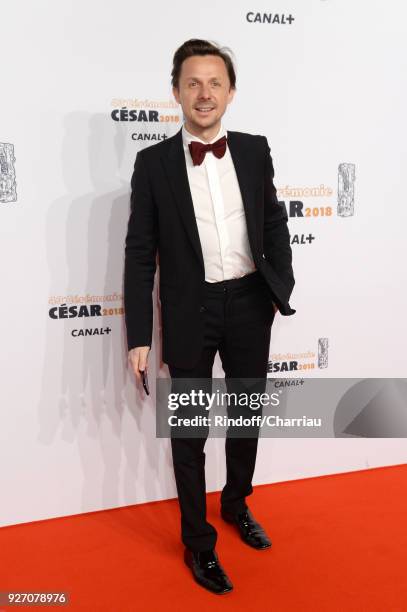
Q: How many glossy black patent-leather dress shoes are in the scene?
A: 2